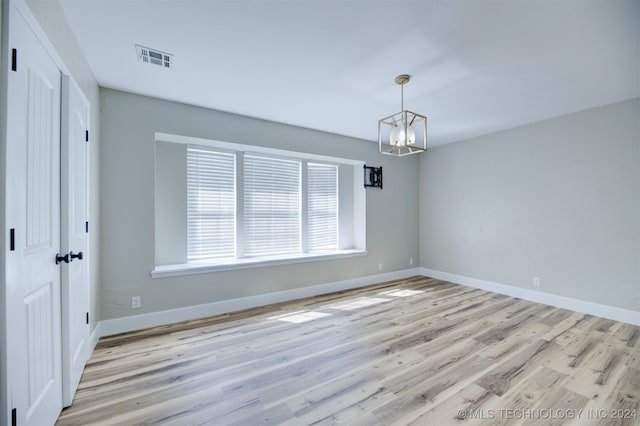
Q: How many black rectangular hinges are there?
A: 6